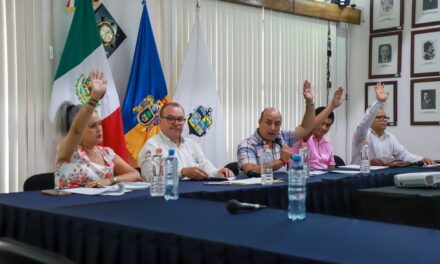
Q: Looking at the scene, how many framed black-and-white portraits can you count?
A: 6